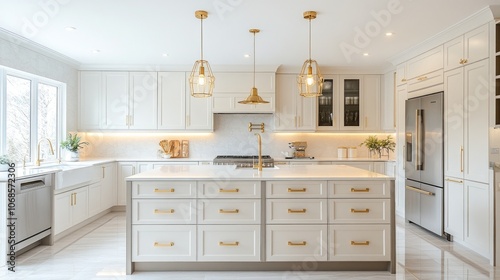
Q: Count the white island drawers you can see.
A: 12